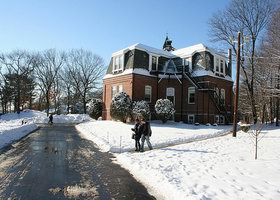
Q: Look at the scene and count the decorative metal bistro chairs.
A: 0